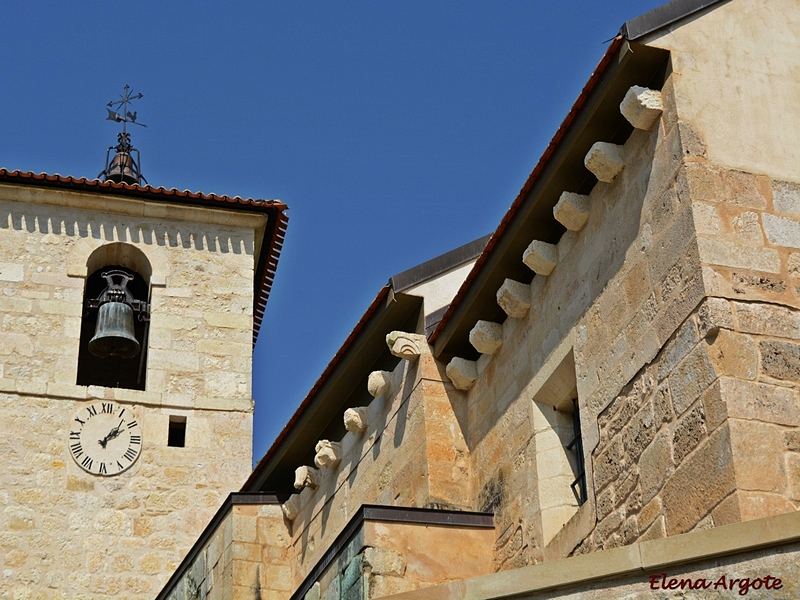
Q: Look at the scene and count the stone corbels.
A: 13